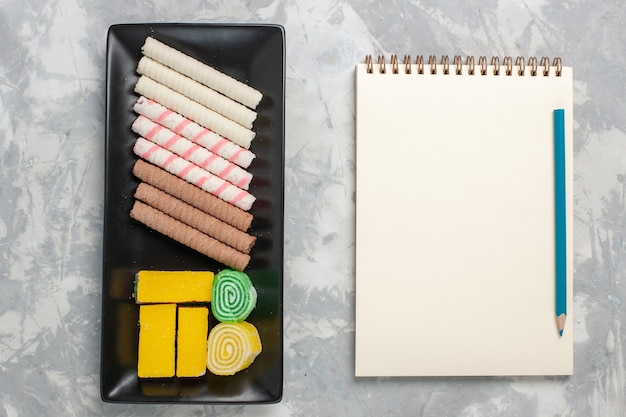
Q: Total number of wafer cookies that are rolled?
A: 9